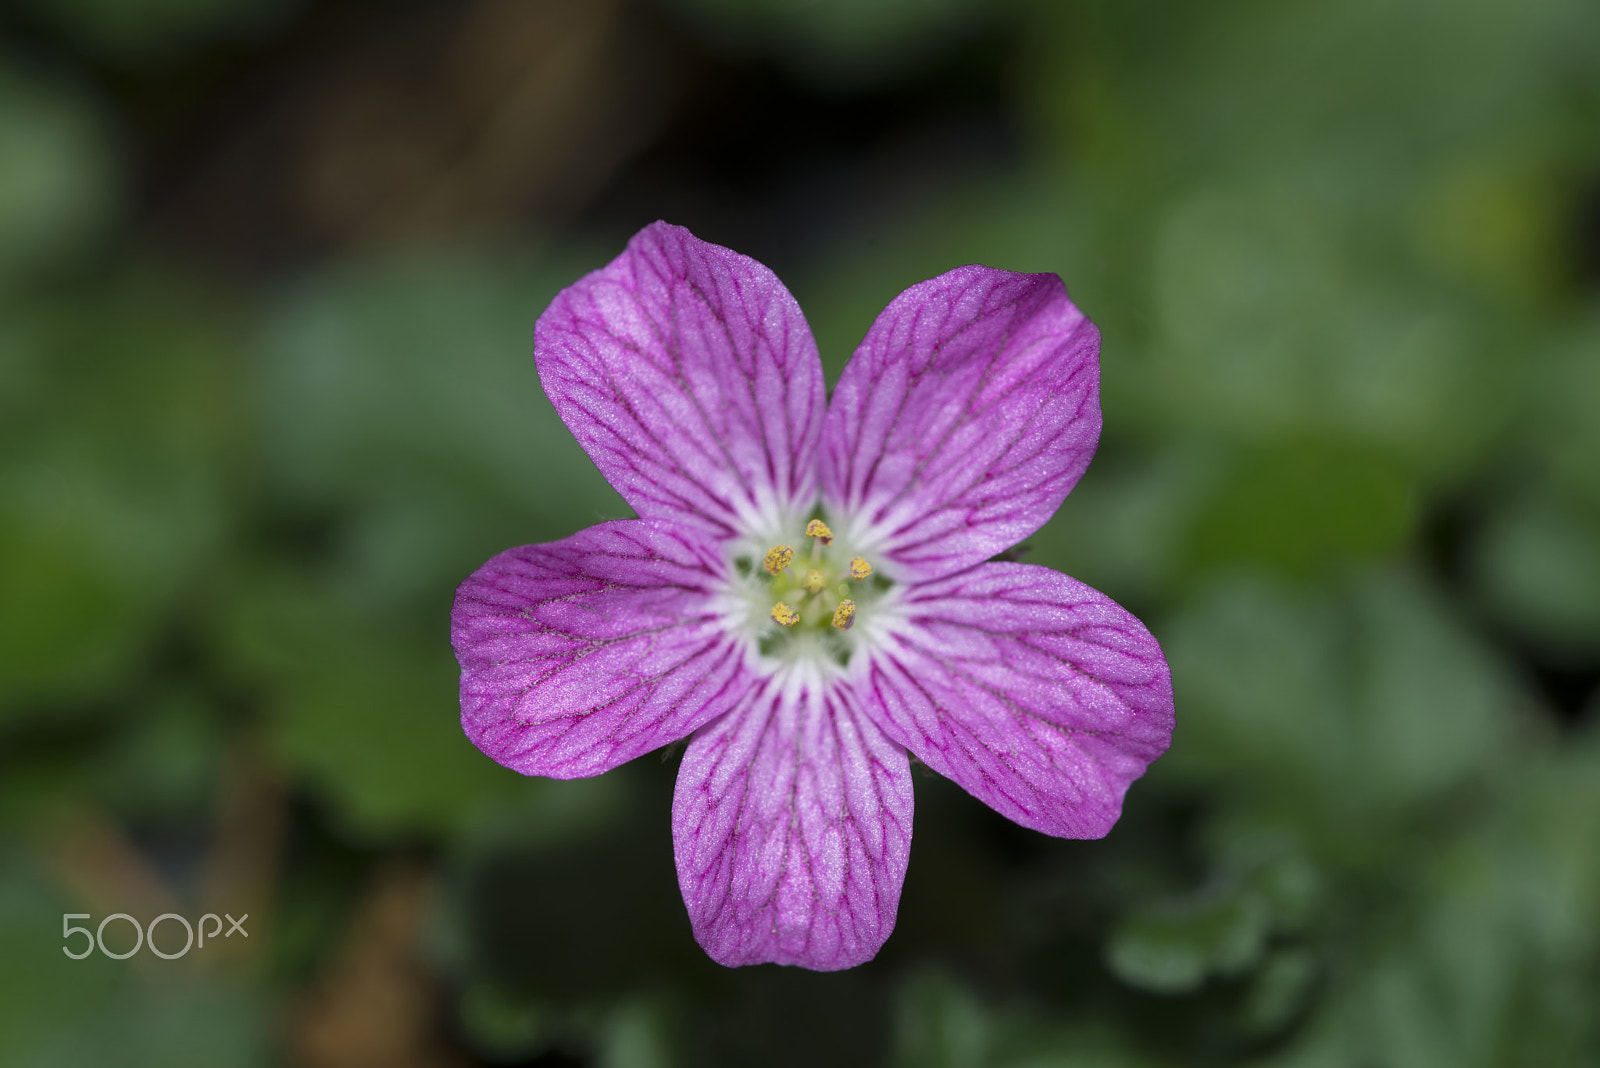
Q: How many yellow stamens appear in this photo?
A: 5